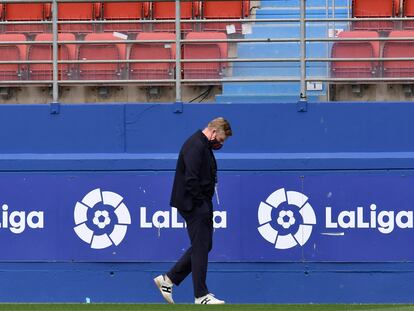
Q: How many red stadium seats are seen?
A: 14